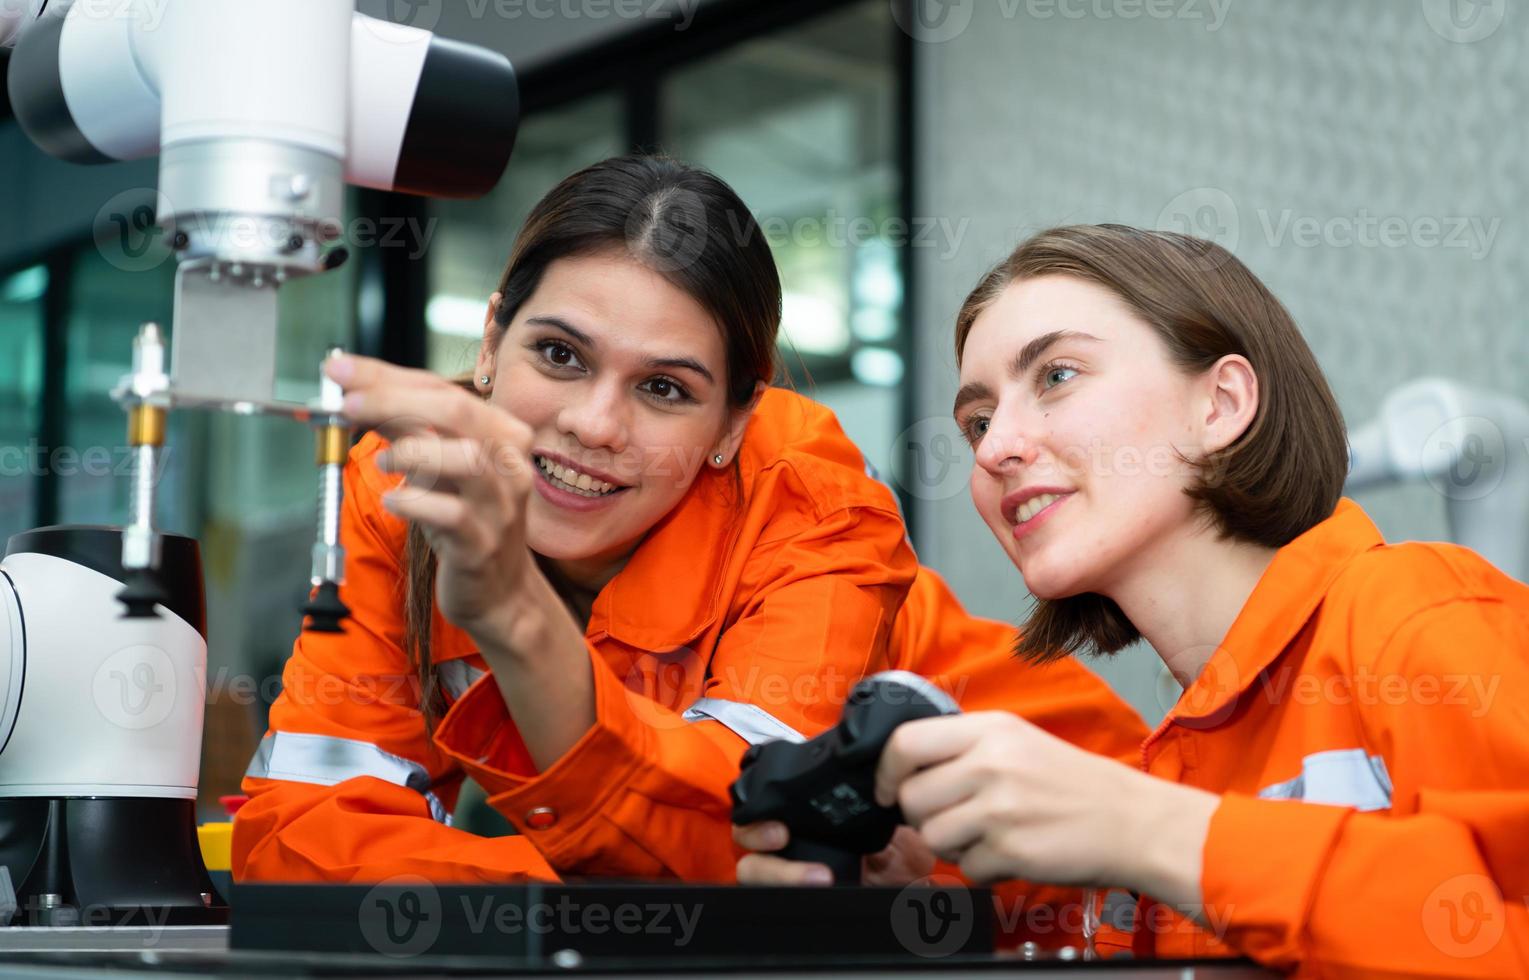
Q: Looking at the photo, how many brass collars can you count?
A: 2